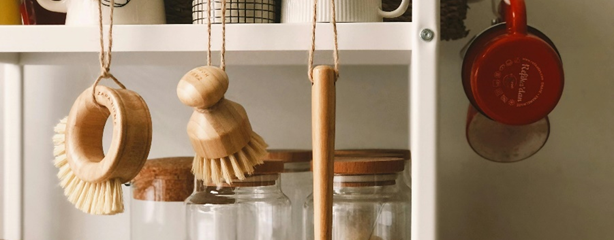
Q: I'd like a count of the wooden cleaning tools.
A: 3